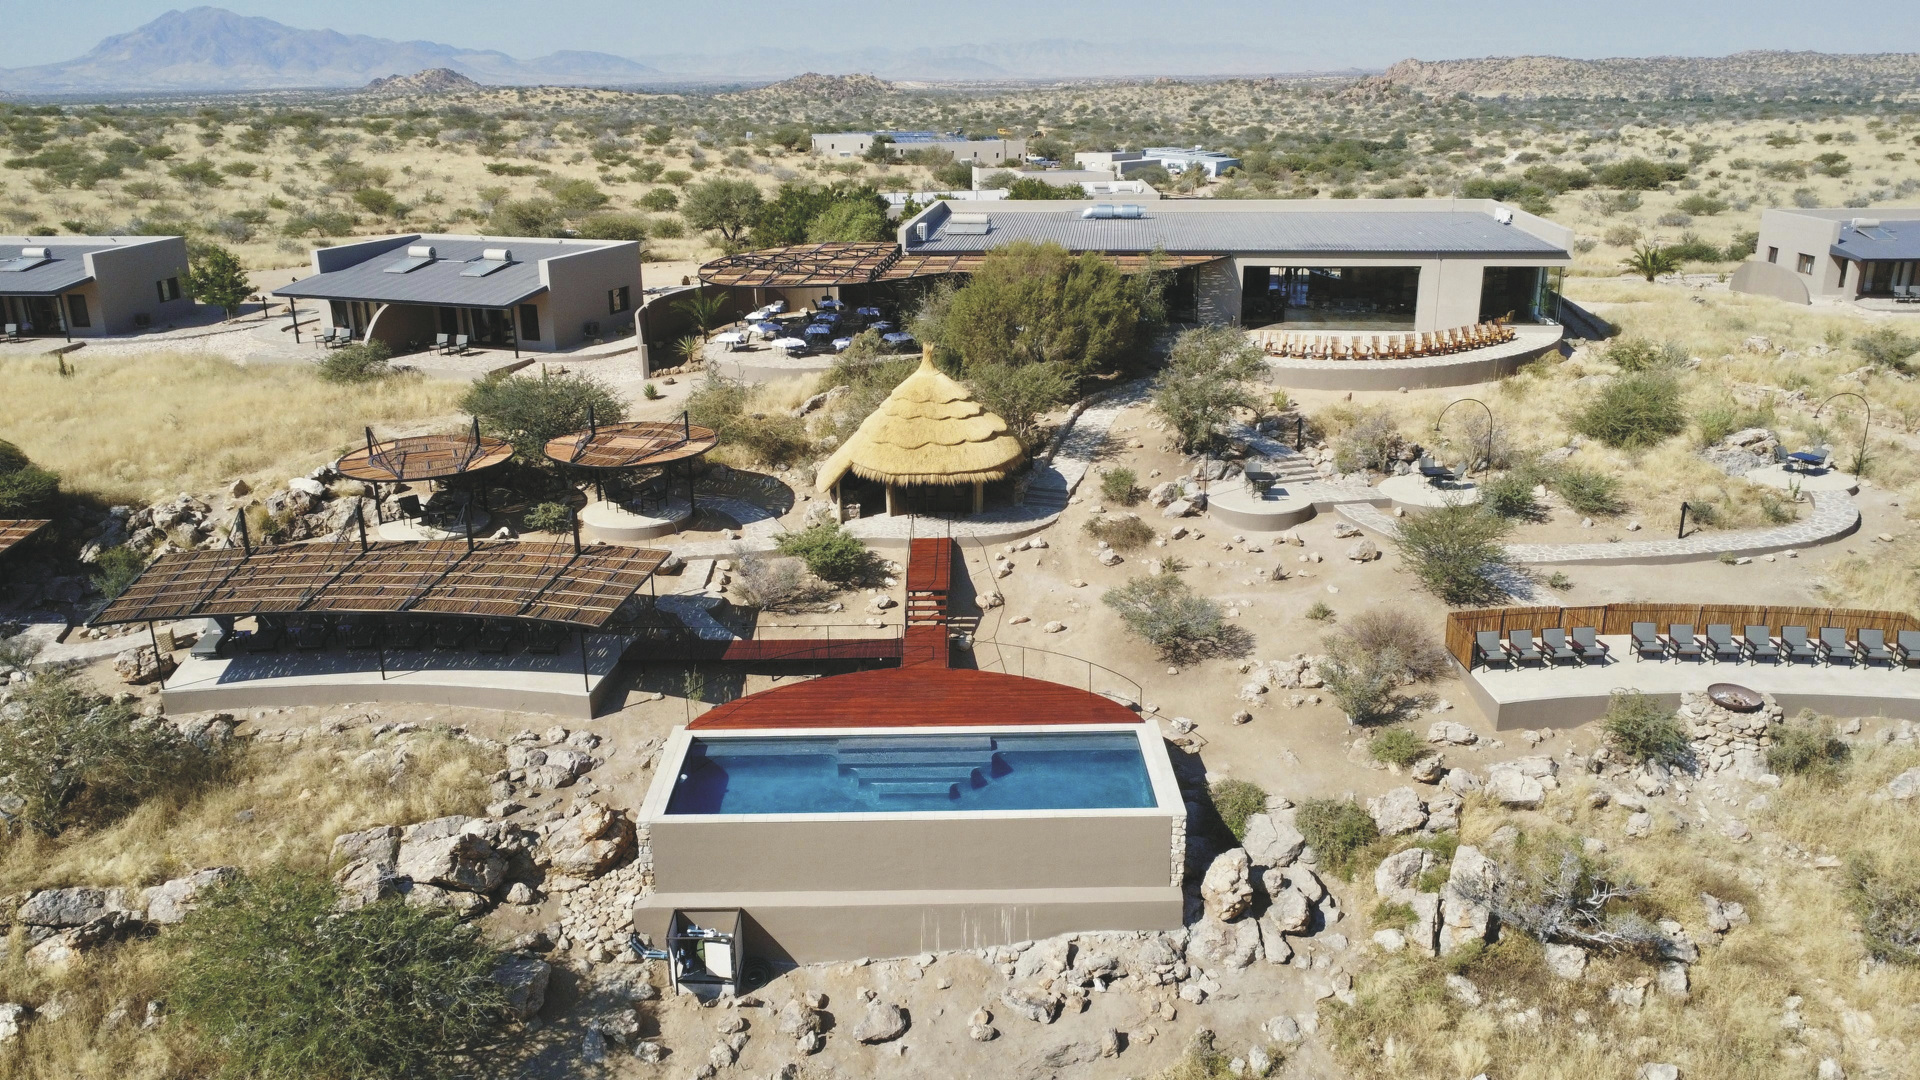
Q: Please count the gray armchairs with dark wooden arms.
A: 12